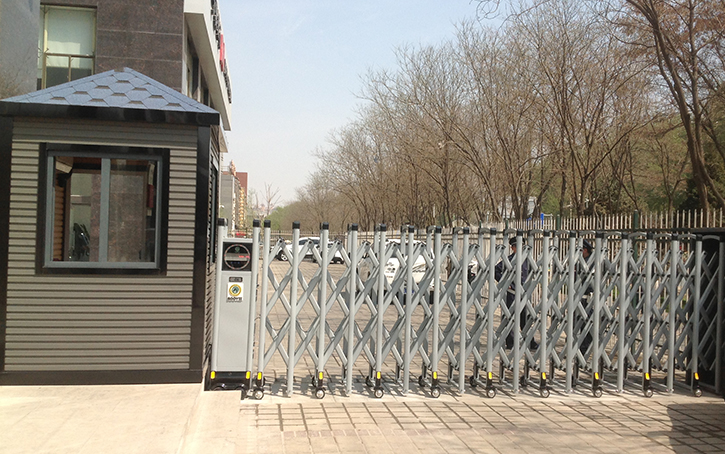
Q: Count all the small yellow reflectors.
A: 11